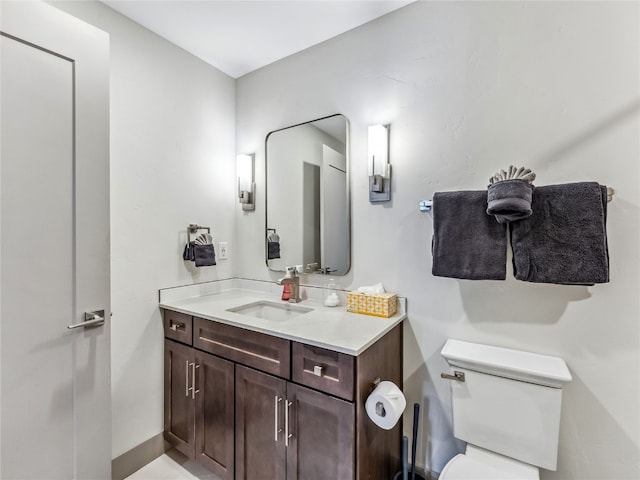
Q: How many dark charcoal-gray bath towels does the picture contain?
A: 2